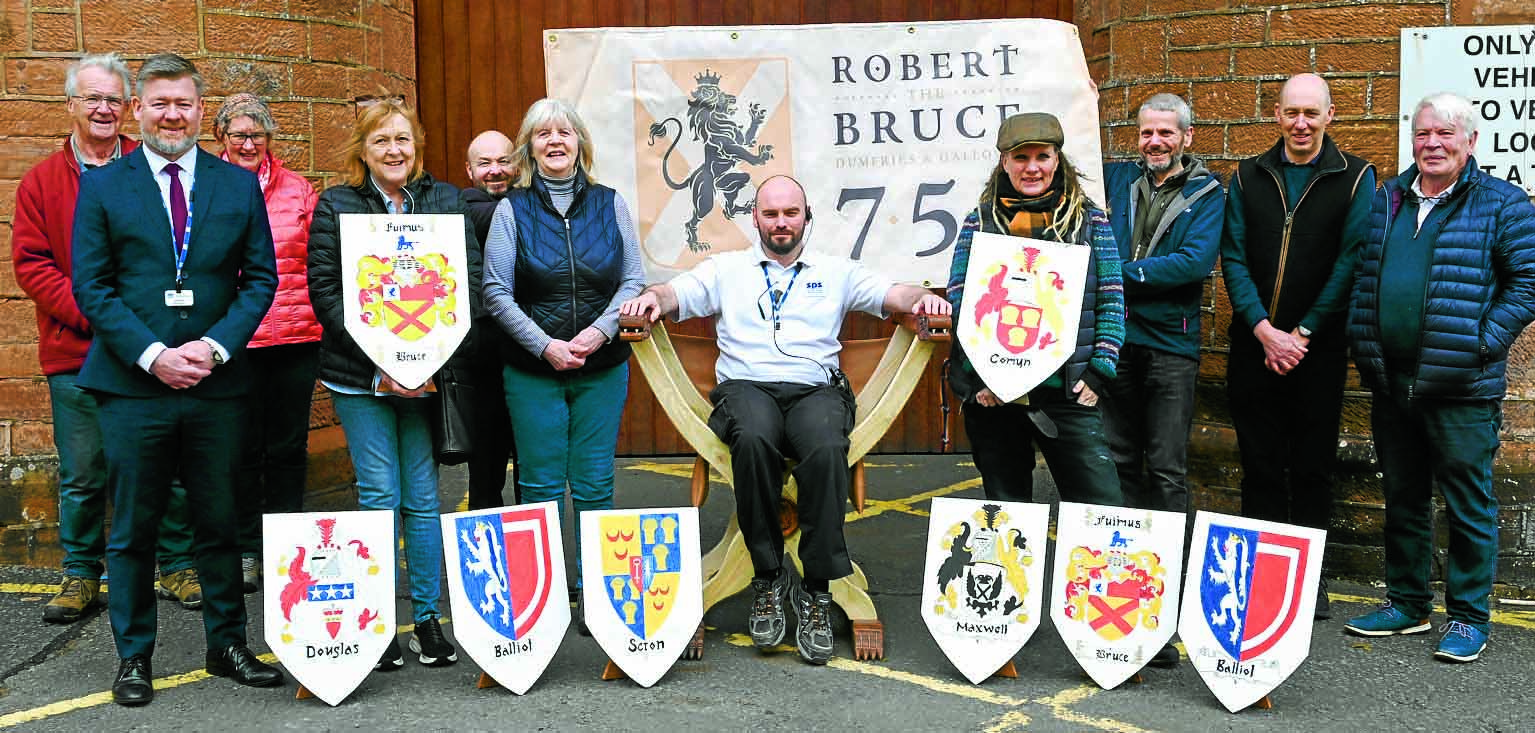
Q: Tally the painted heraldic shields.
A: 8